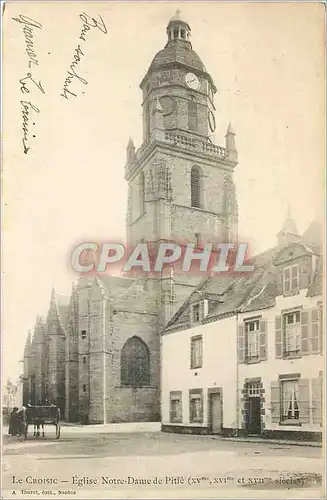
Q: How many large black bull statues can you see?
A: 0